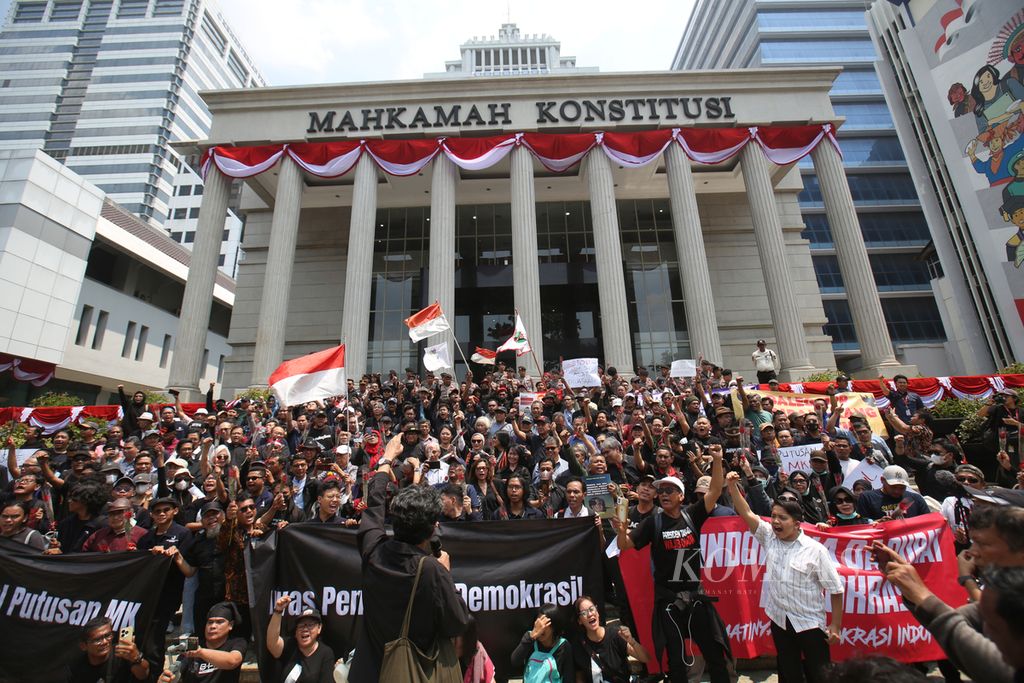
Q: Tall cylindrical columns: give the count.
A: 9